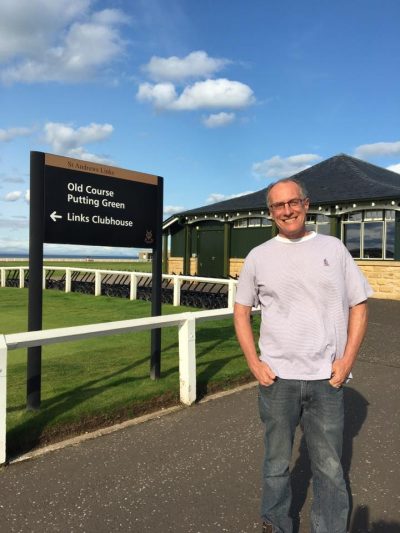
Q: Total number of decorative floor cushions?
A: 0